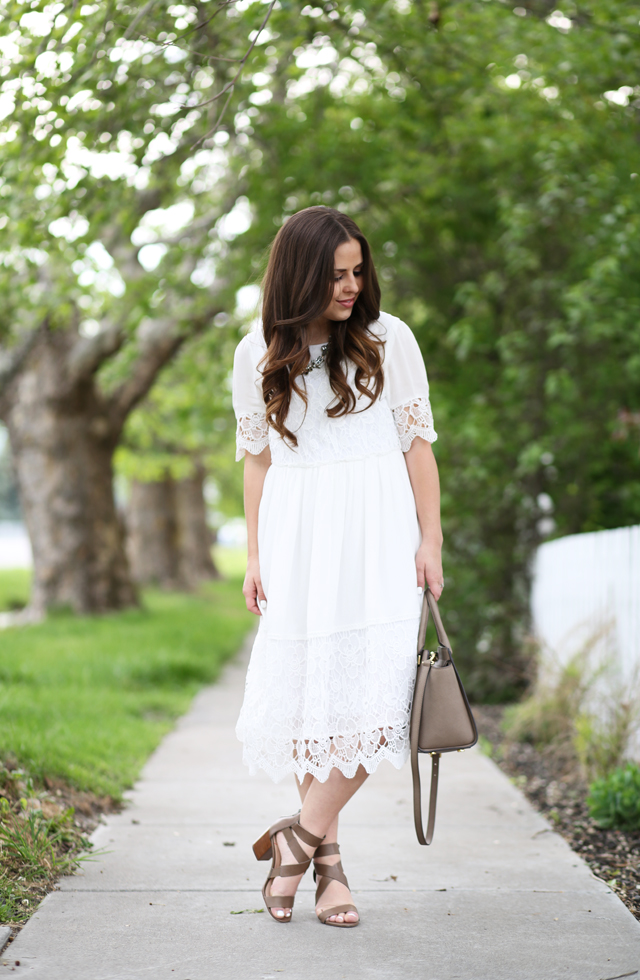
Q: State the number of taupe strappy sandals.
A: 2